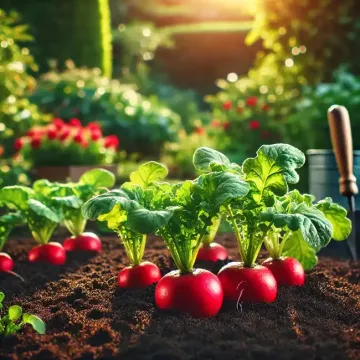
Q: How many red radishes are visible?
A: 8